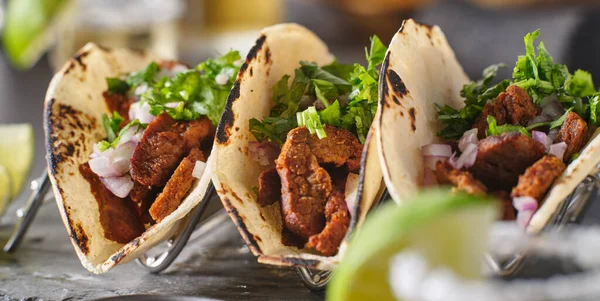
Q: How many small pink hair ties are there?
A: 0